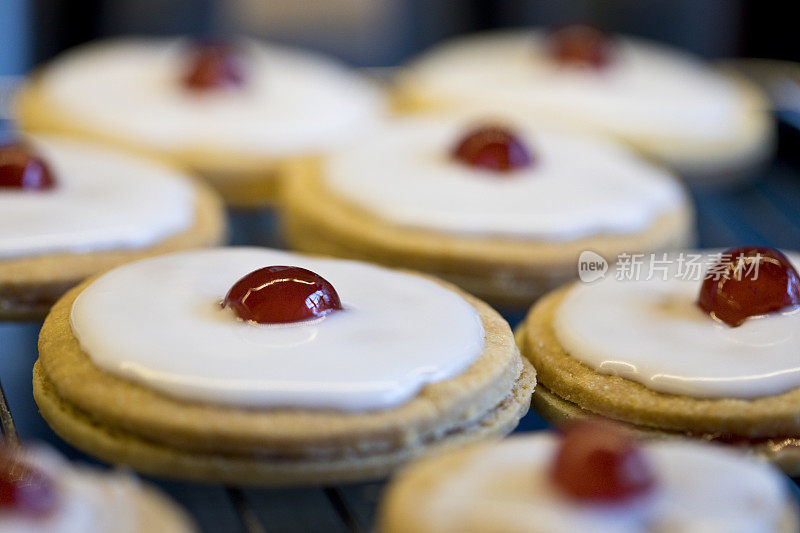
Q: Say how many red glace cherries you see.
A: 8